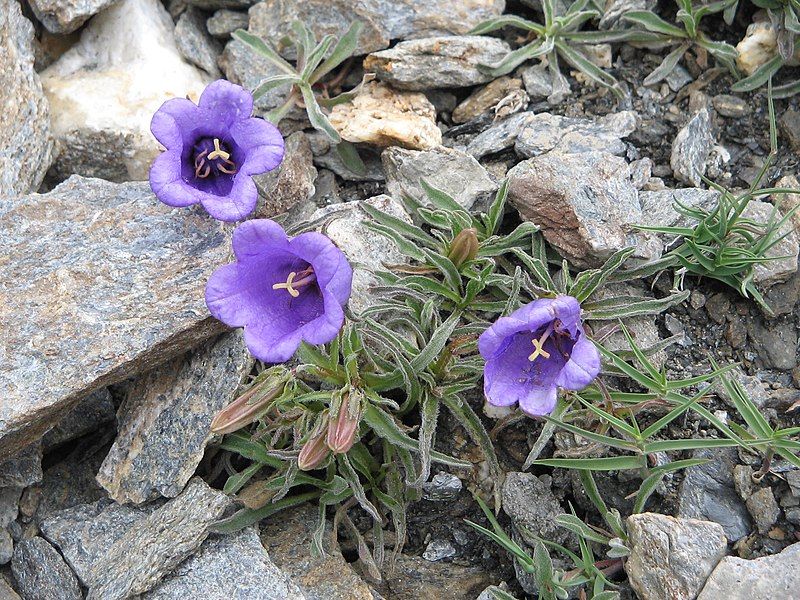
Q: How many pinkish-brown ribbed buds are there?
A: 4